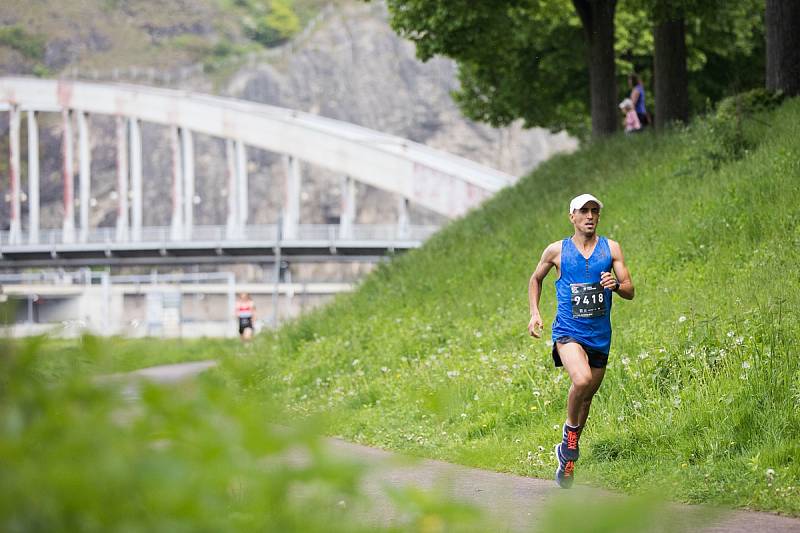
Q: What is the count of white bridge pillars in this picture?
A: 13